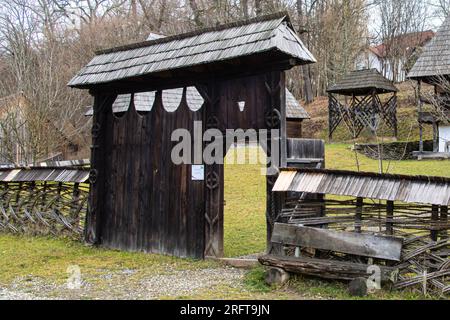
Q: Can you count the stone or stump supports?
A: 2